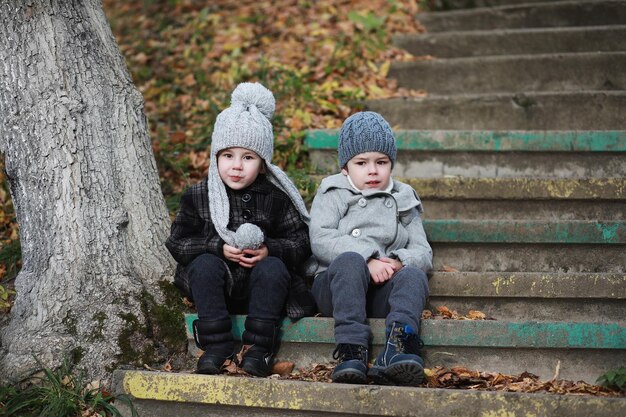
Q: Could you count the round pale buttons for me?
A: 3